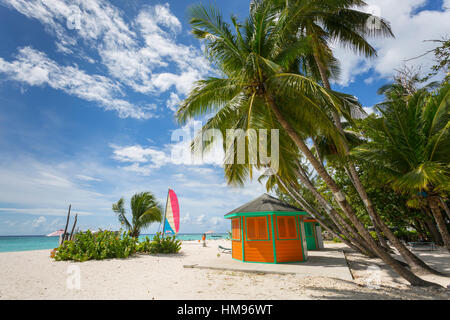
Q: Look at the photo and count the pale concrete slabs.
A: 1